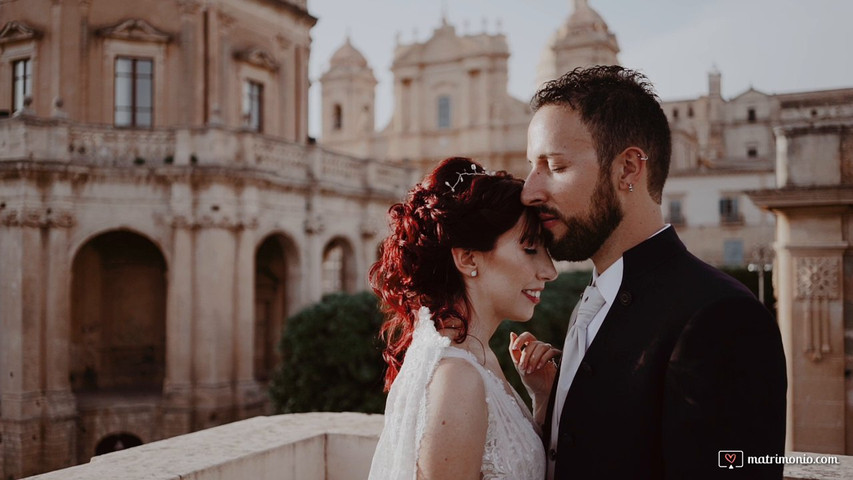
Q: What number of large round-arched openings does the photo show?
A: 3